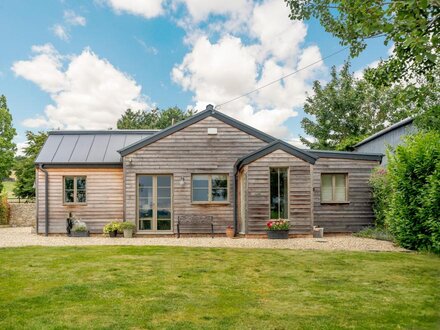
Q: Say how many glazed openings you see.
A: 5